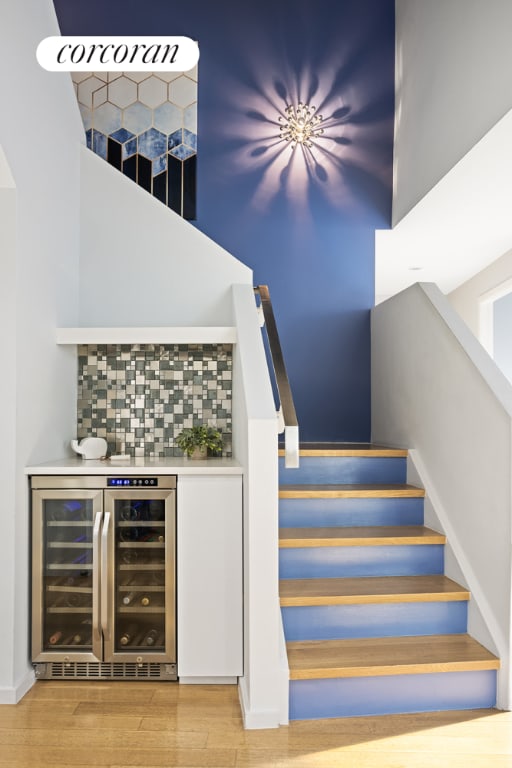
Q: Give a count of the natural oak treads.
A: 5